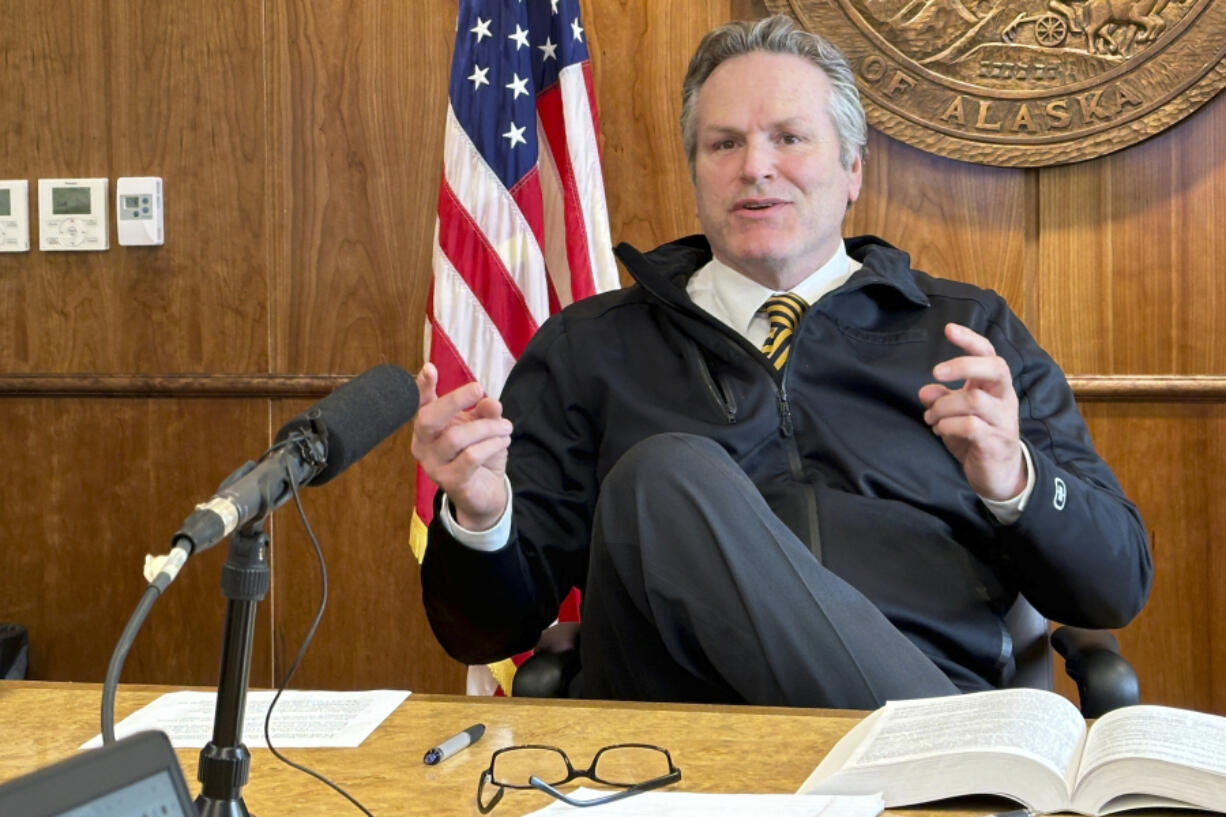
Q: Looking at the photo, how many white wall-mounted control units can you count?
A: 3